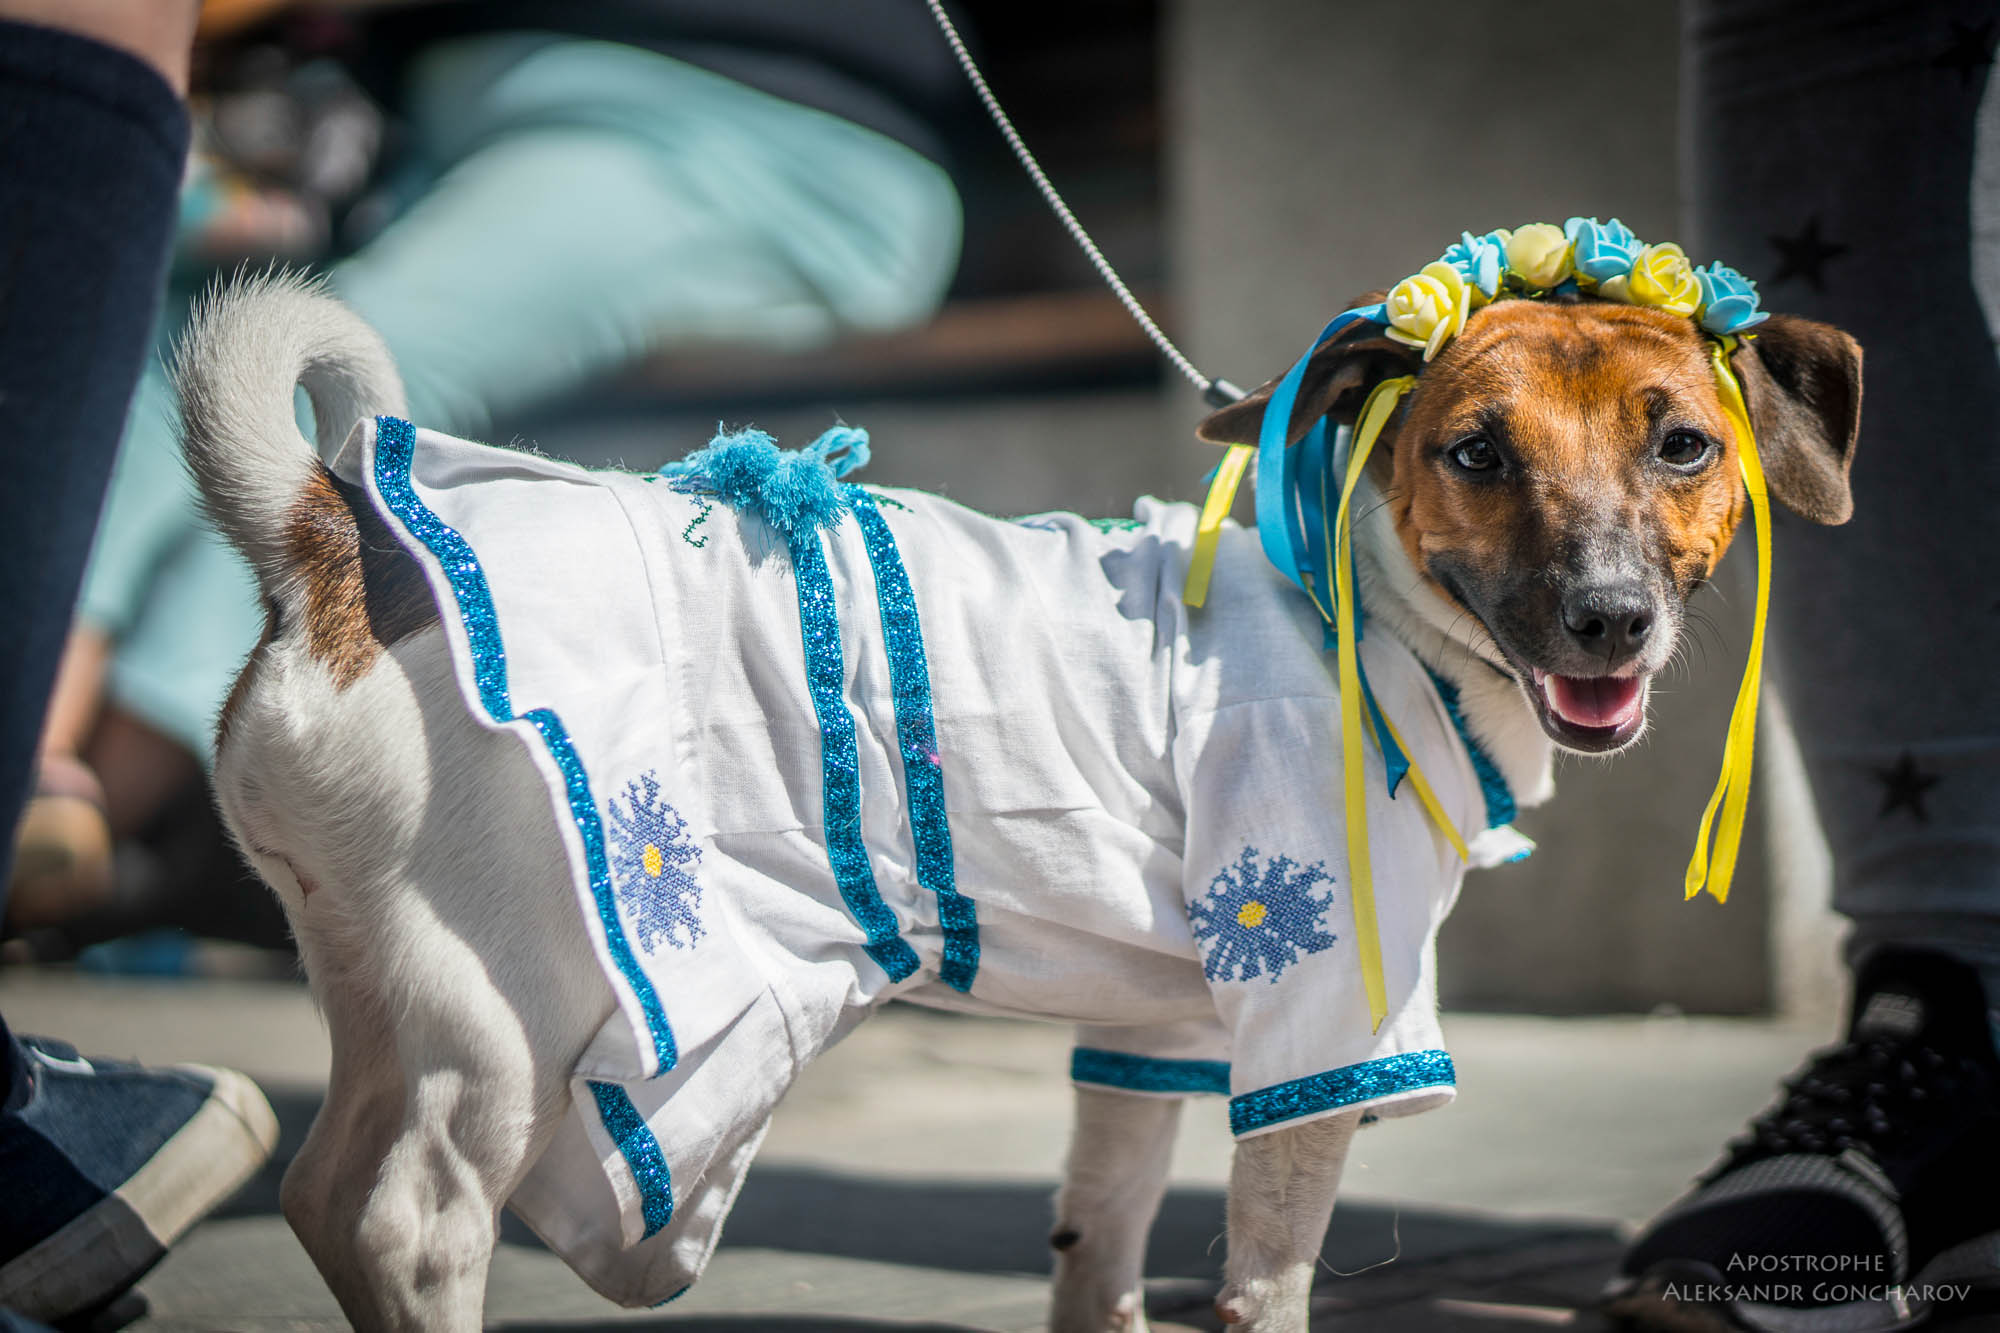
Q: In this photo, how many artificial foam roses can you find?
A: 6